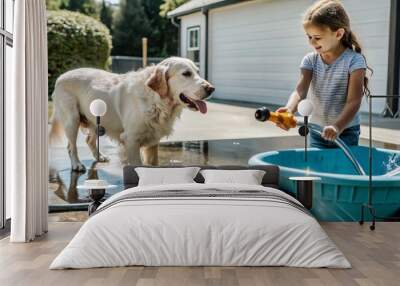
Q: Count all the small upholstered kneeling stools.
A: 0